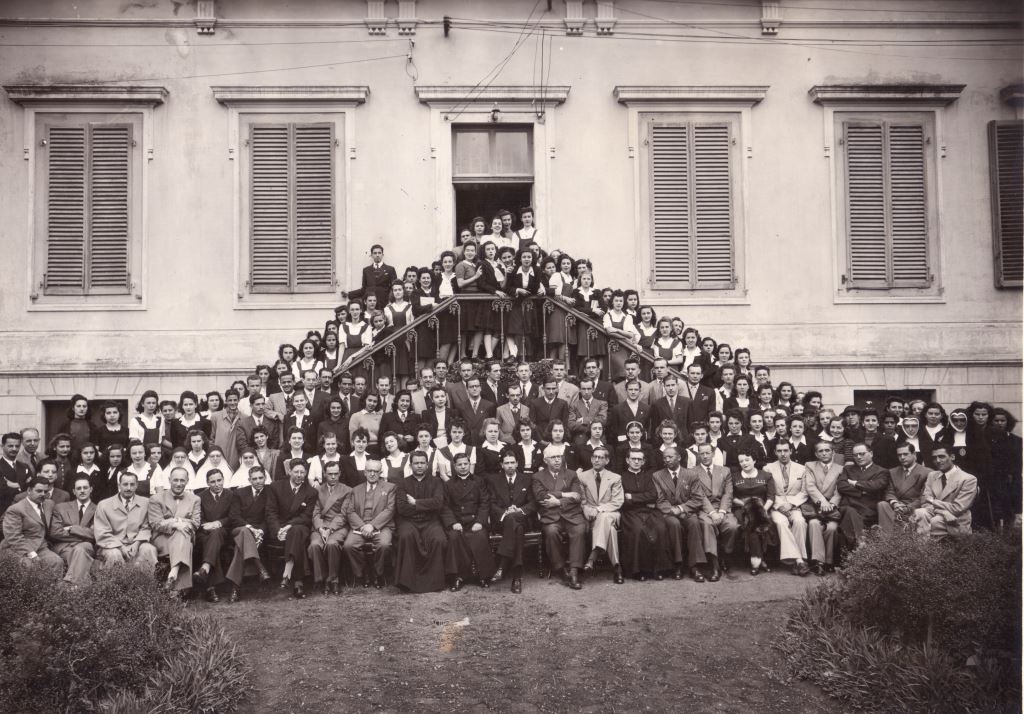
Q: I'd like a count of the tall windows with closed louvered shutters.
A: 4